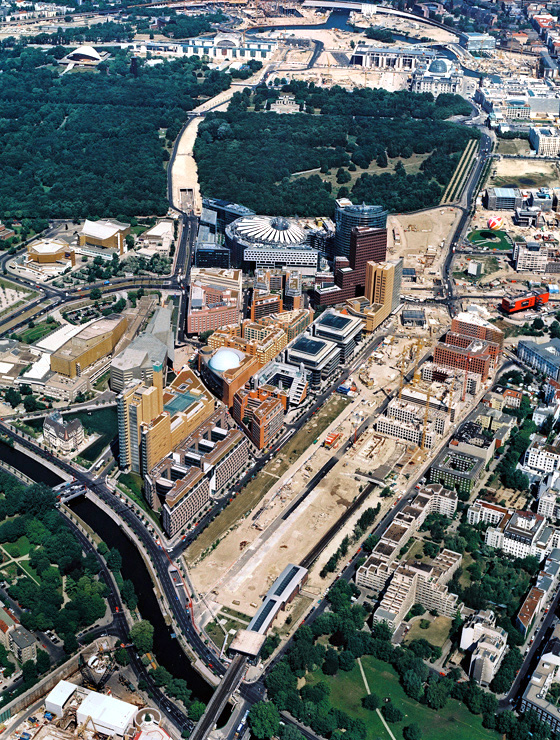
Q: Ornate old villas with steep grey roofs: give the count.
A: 1